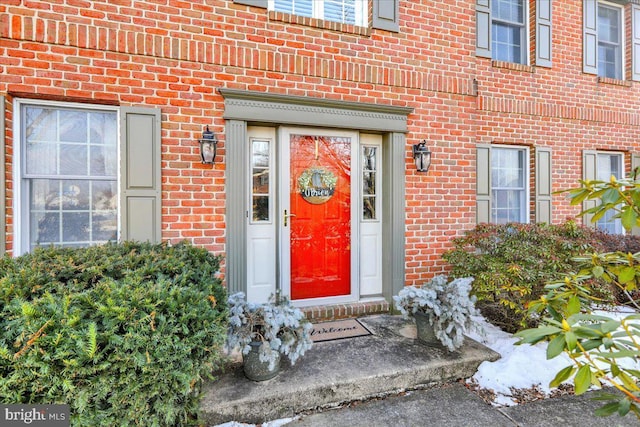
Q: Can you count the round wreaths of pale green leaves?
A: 1